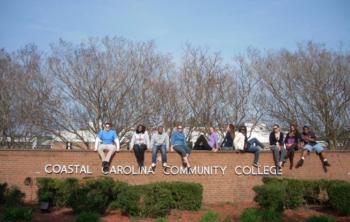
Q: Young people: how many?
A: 10